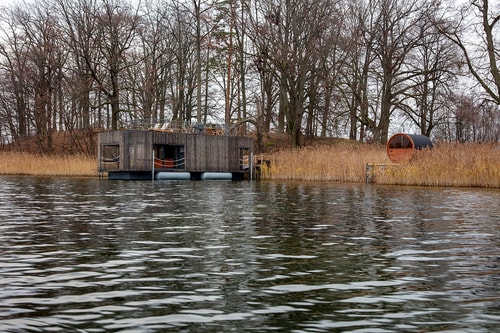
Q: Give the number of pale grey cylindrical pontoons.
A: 2